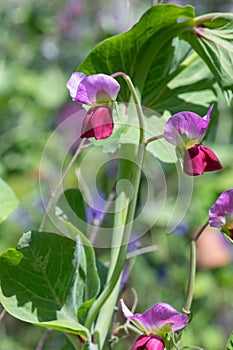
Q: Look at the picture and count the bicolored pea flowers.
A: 4